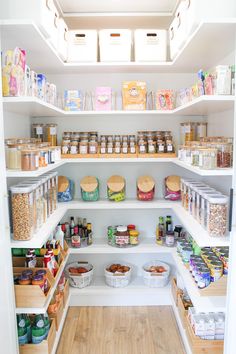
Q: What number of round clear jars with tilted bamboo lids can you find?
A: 5